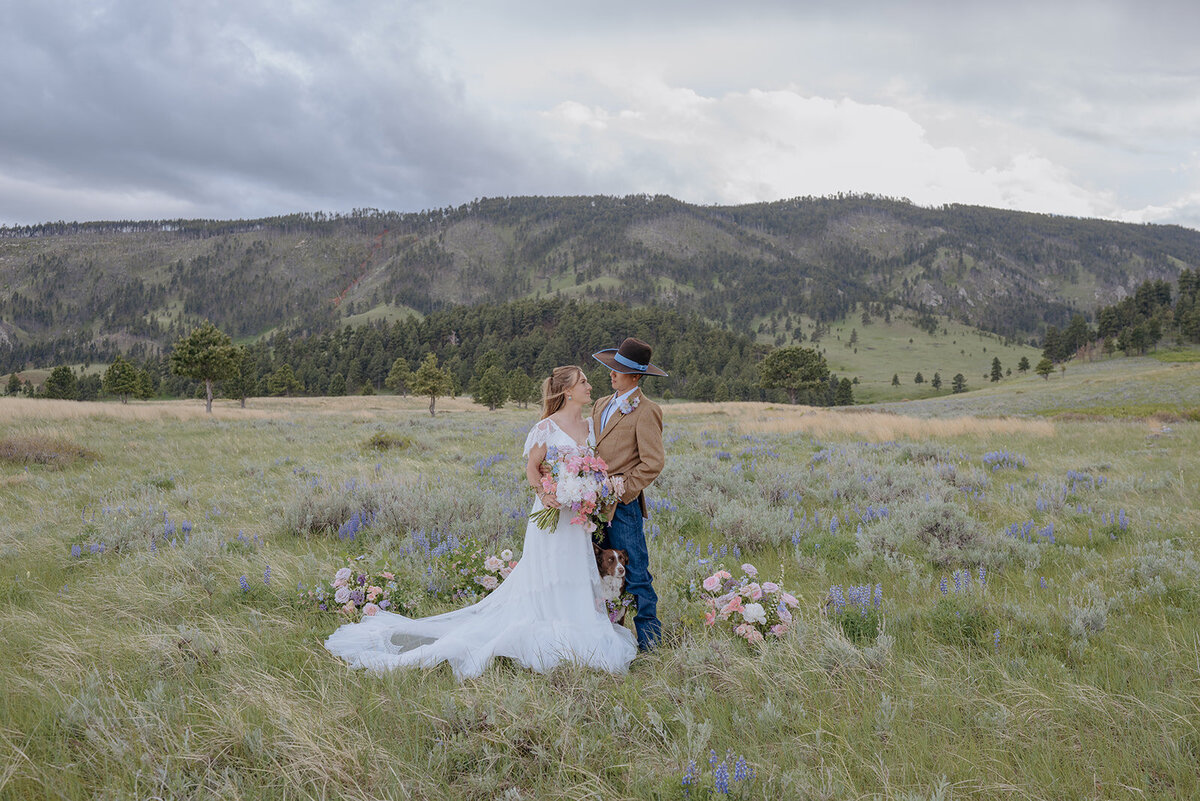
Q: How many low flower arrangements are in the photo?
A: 3